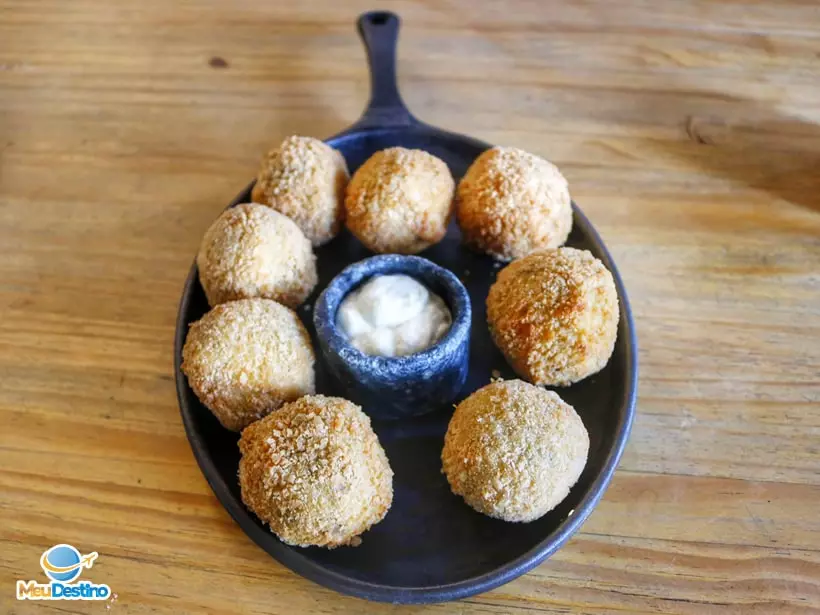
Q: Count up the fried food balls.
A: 8